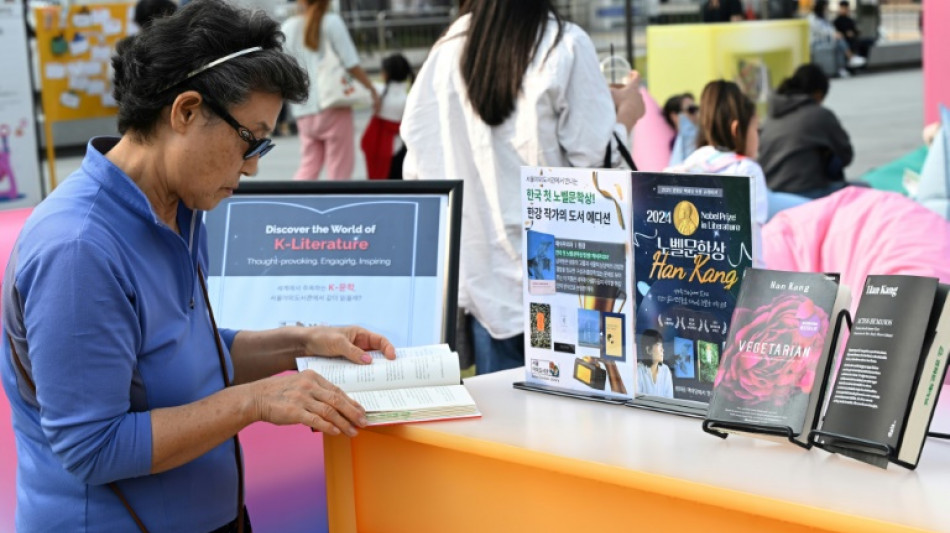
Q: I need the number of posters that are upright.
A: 3